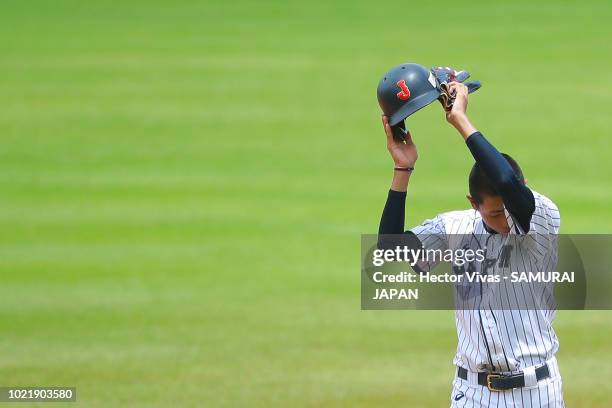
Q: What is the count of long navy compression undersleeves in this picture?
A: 2